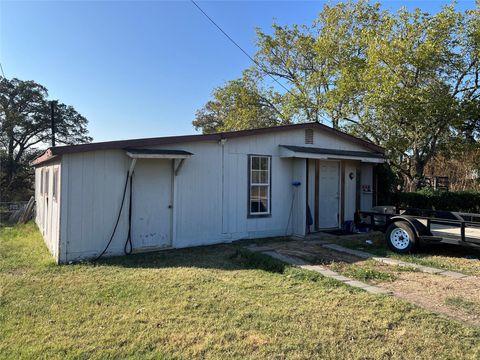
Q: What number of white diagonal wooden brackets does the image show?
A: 2